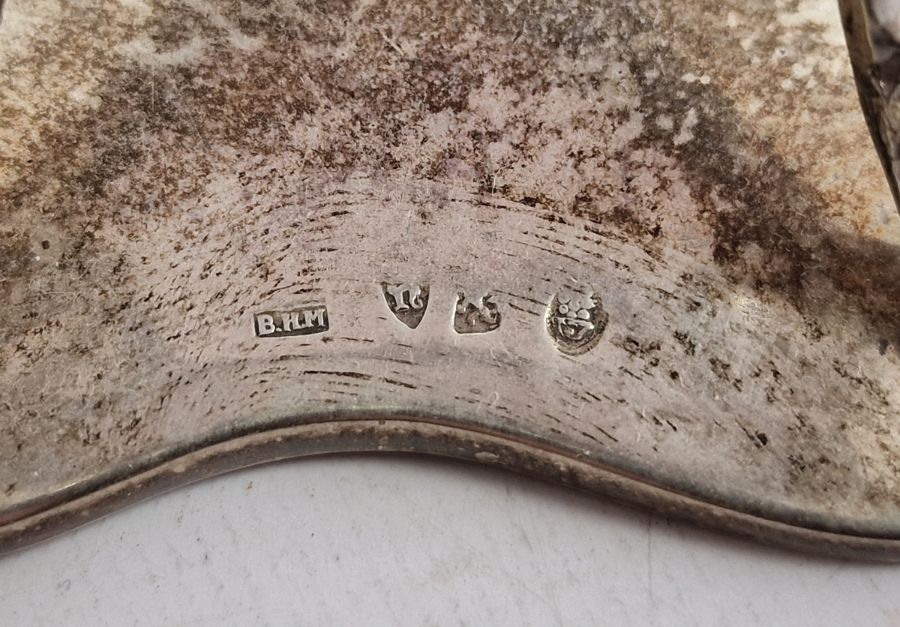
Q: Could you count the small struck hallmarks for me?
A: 4